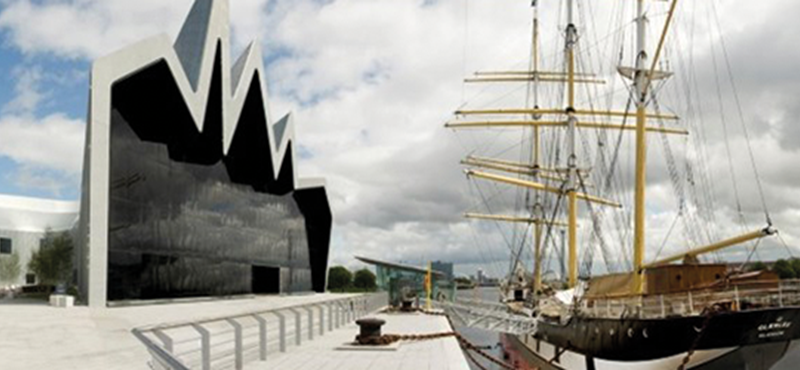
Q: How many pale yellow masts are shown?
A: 3